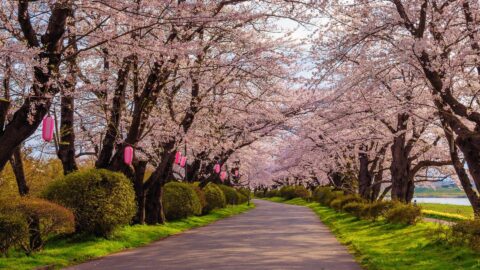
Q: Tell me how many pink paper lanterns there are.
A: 7